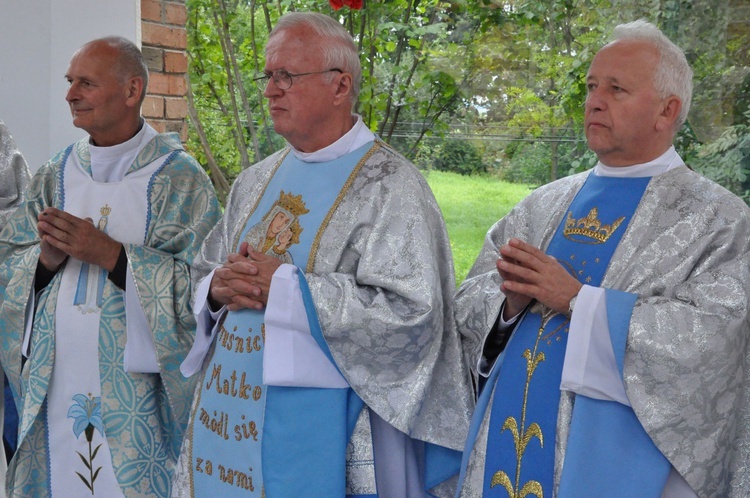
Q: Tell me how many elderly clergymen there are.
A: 3